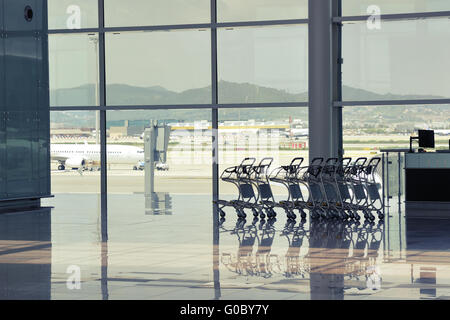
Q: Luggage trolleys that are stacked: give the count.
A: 8